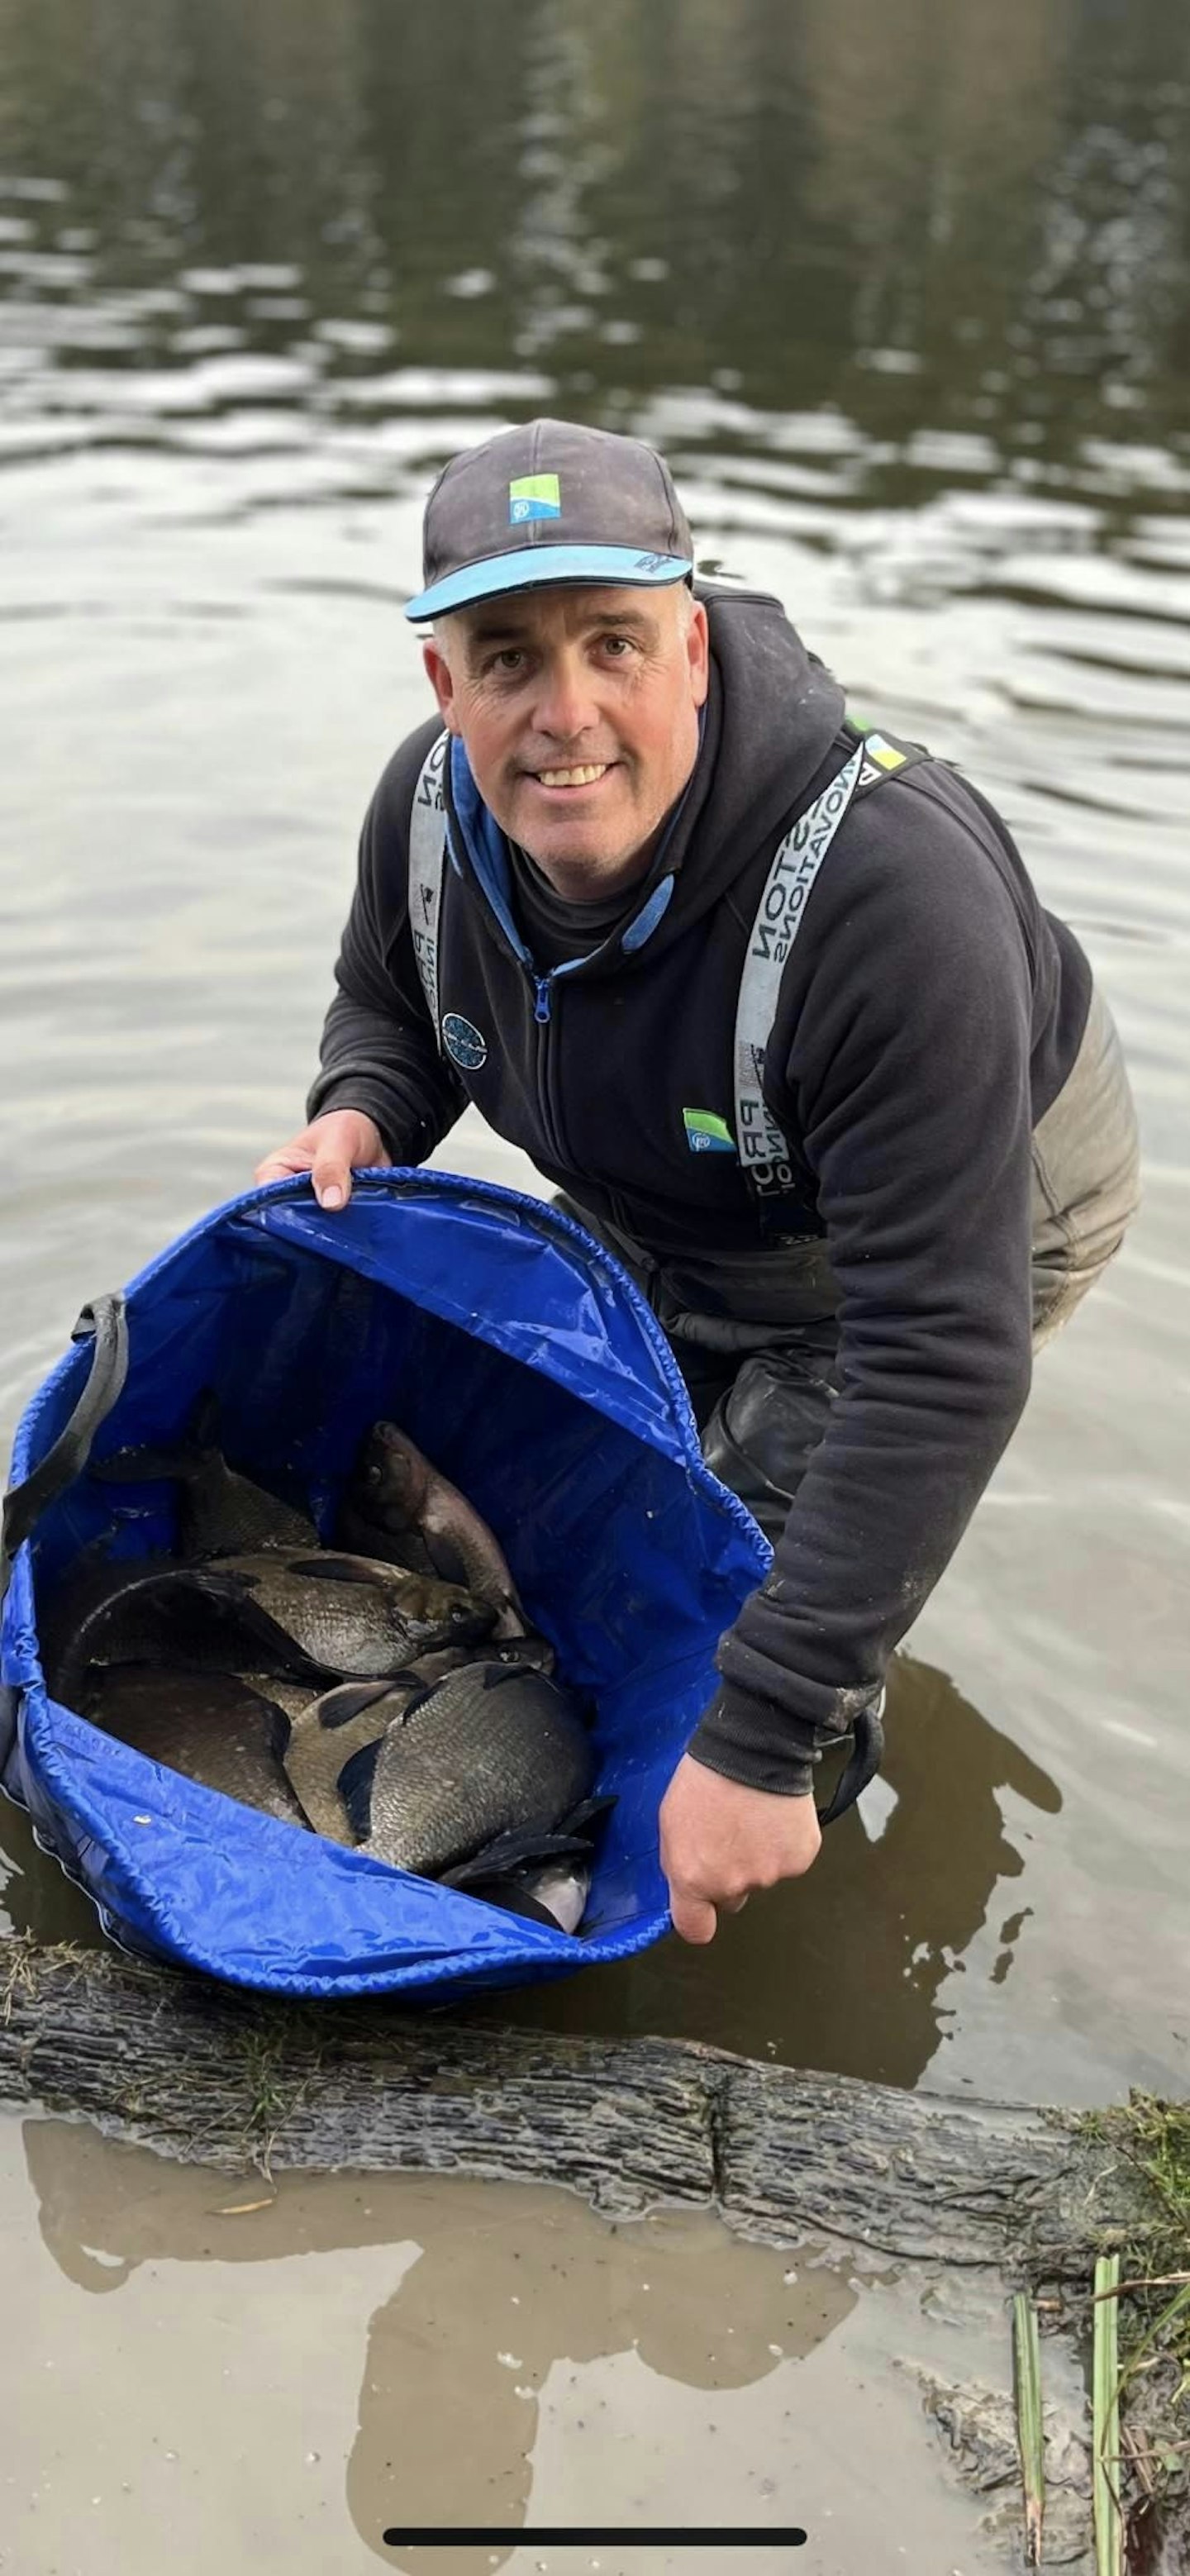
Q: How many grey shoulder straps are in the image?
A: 2